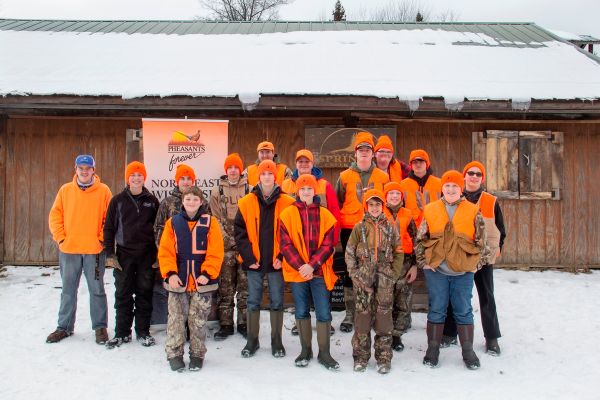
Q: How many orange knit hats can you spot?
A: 12